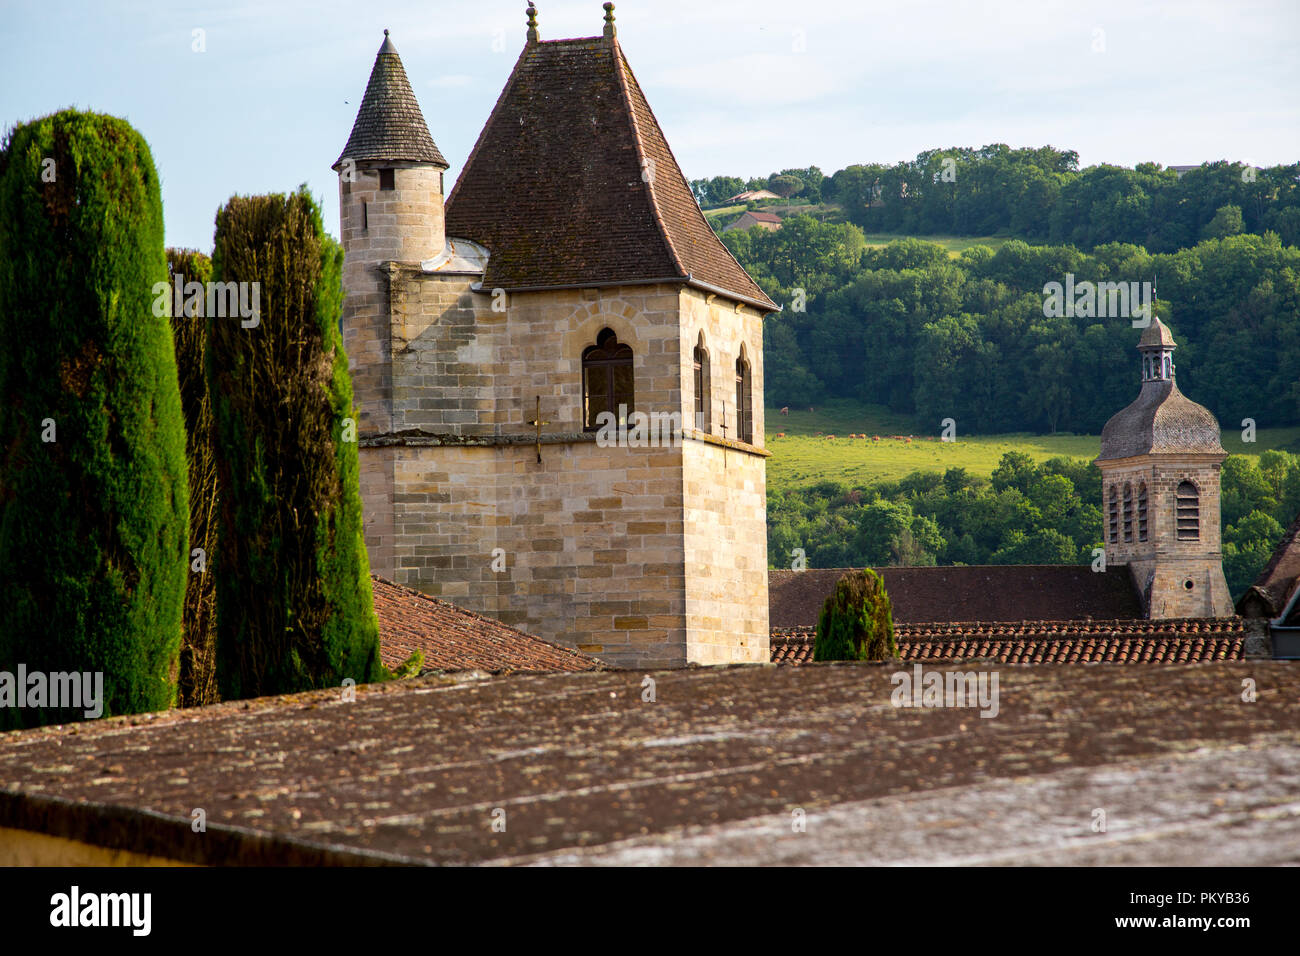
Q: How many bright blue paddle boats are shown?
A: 0